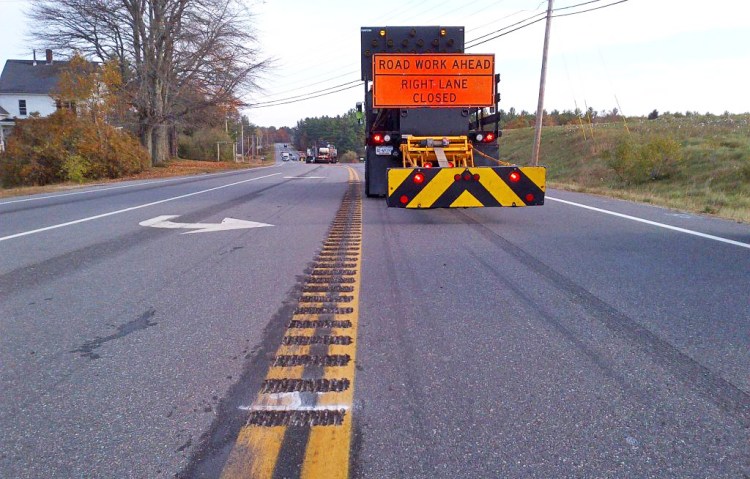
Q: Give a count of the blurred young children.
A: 0